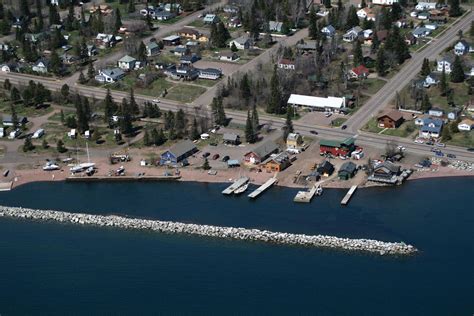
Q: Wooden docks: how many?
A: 4